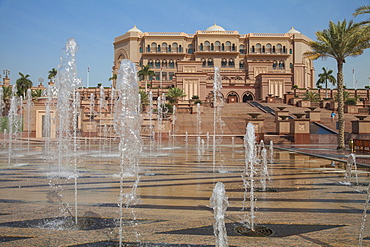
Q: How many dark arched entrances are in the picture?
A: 3